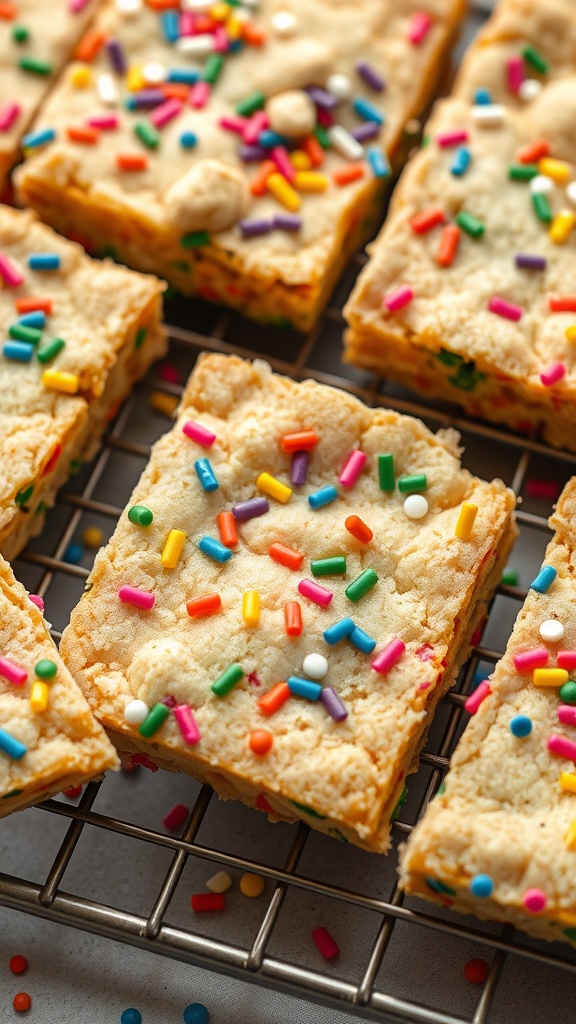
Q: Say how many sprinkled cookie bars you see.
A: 7